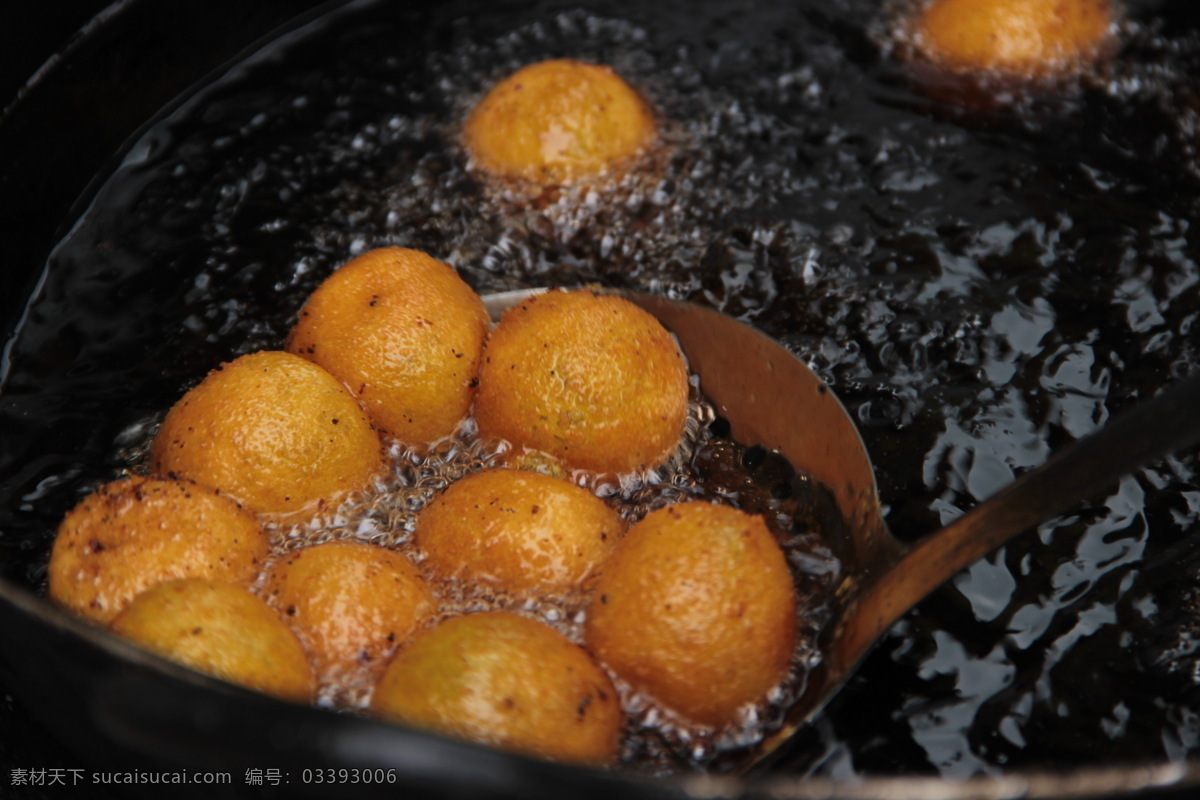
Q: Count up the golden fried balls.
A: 11